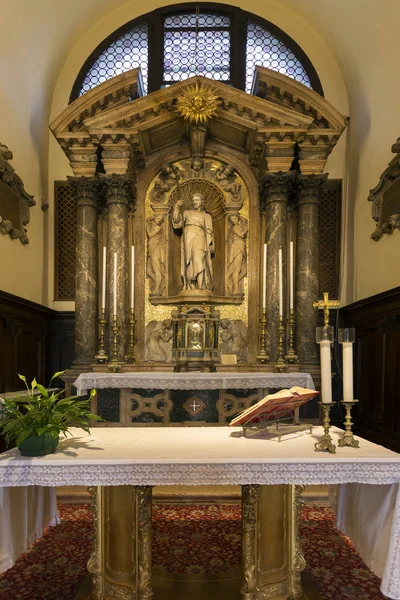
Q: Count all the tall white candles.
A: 8